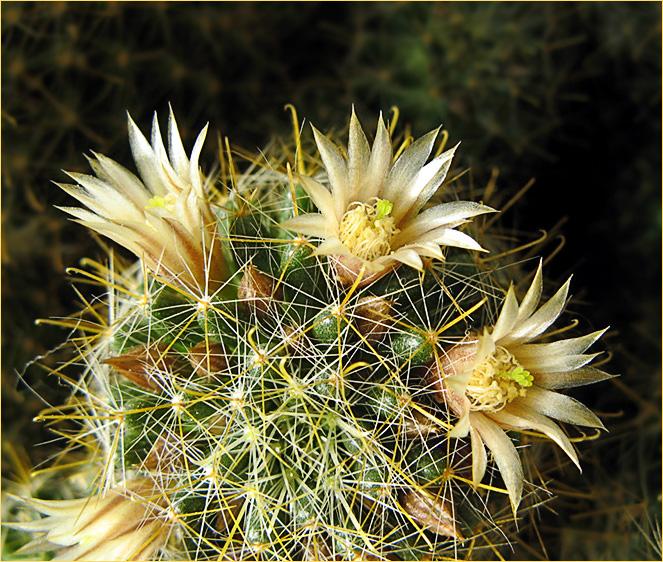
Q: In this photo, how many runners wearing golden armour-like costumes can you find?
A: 0